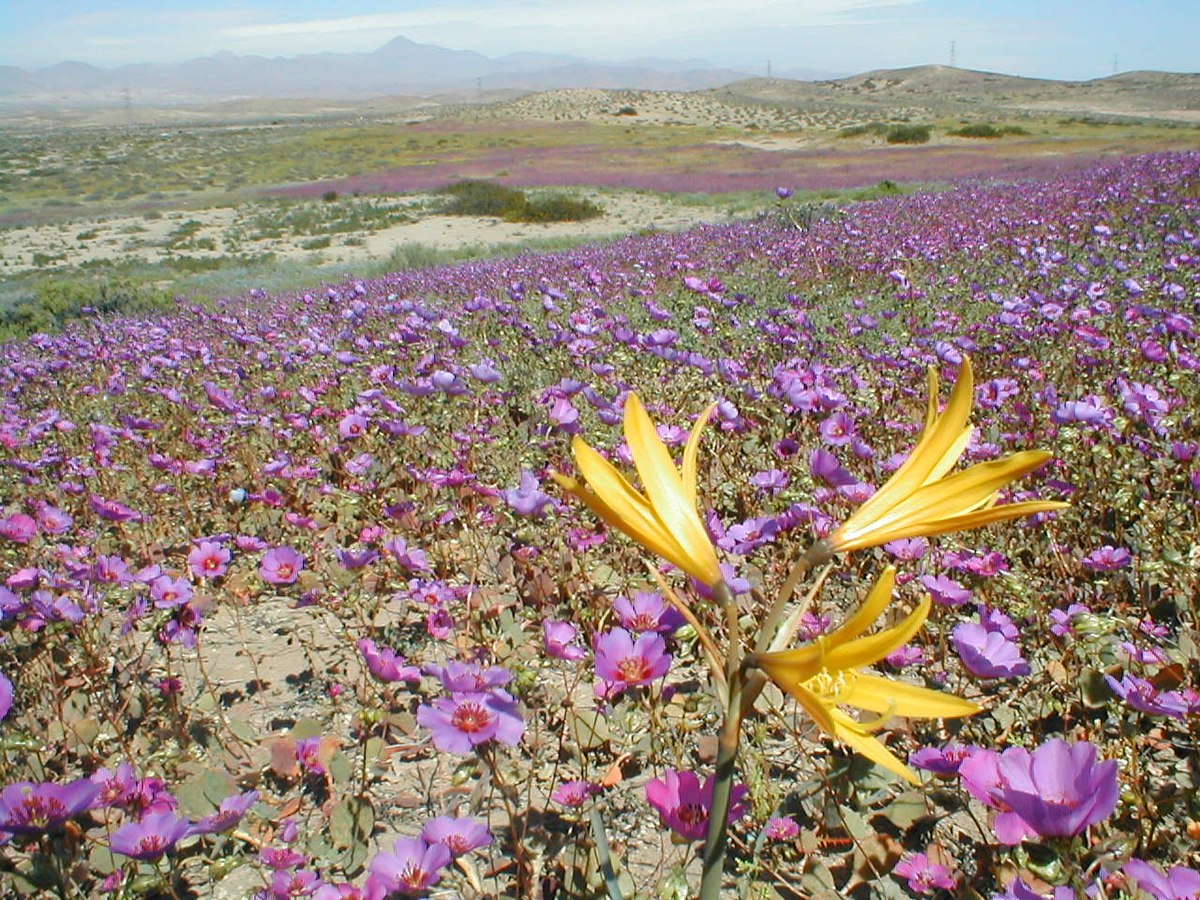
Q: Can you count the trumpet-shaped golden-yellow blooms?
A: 3